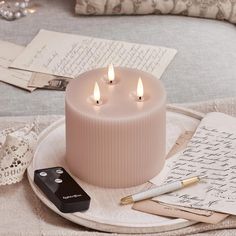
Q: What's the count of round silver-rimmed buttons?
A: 3